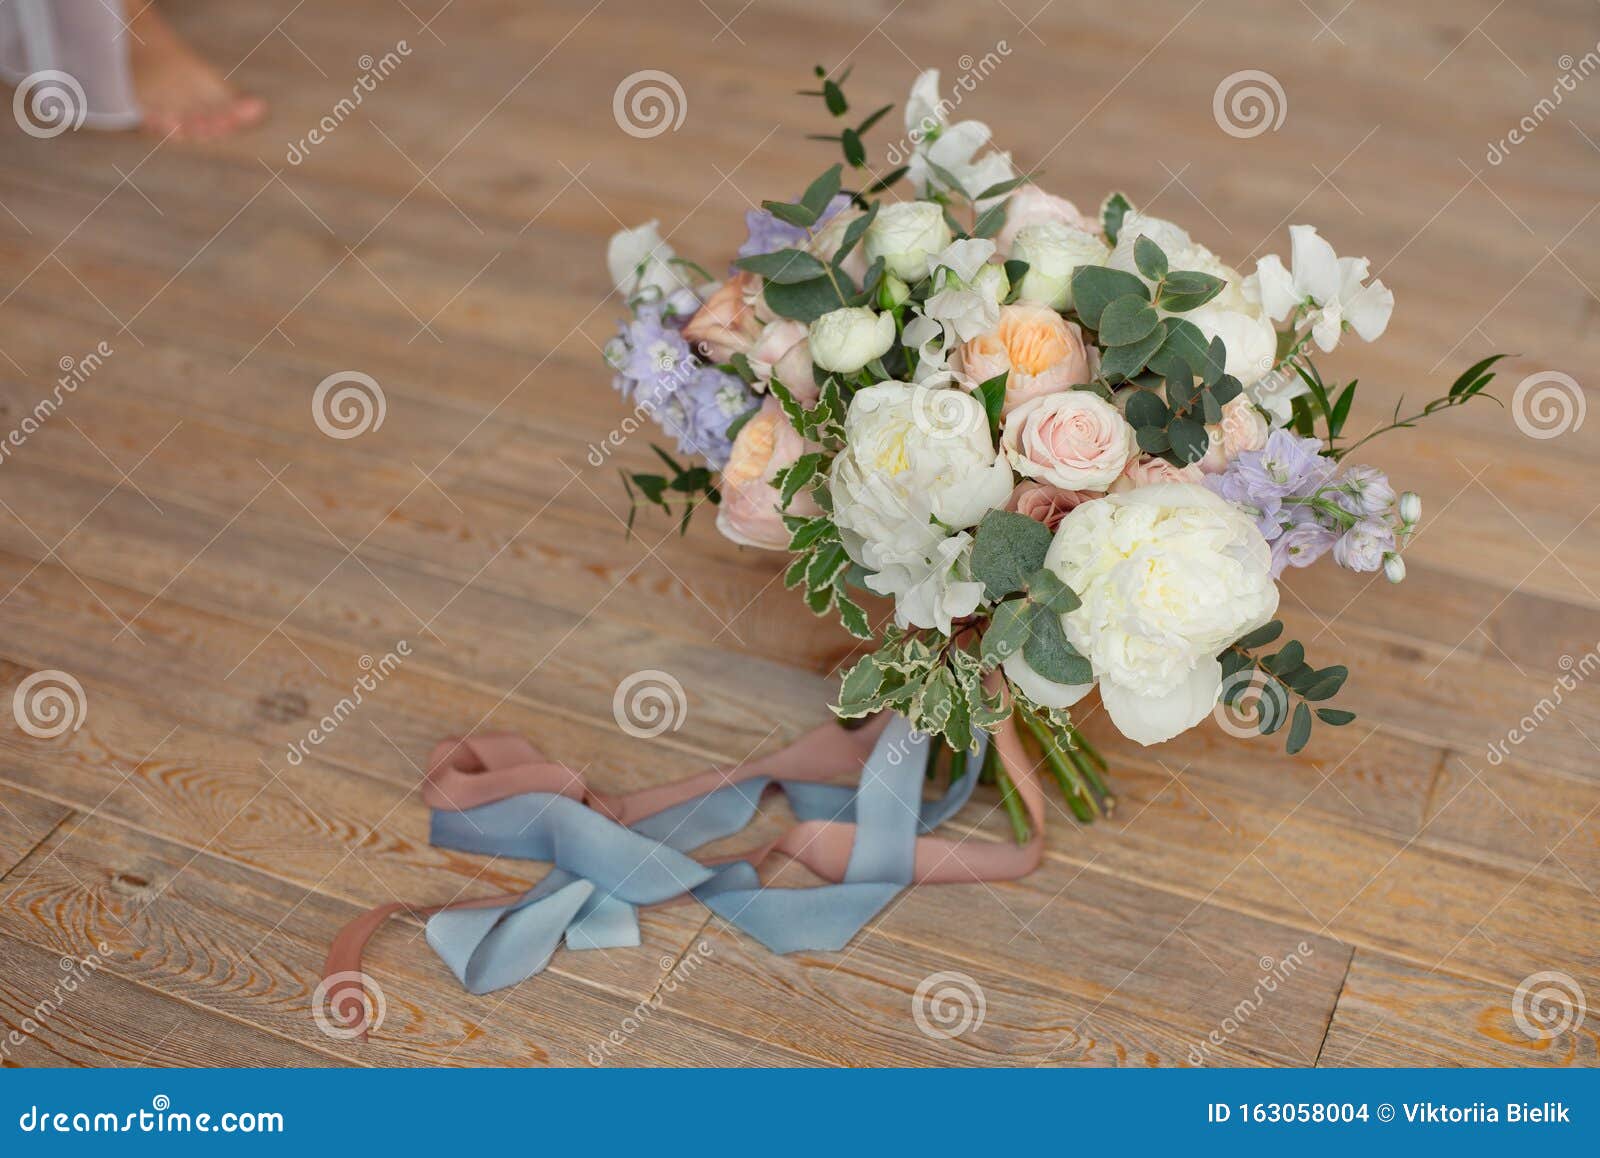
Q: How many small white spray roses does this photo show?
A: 3